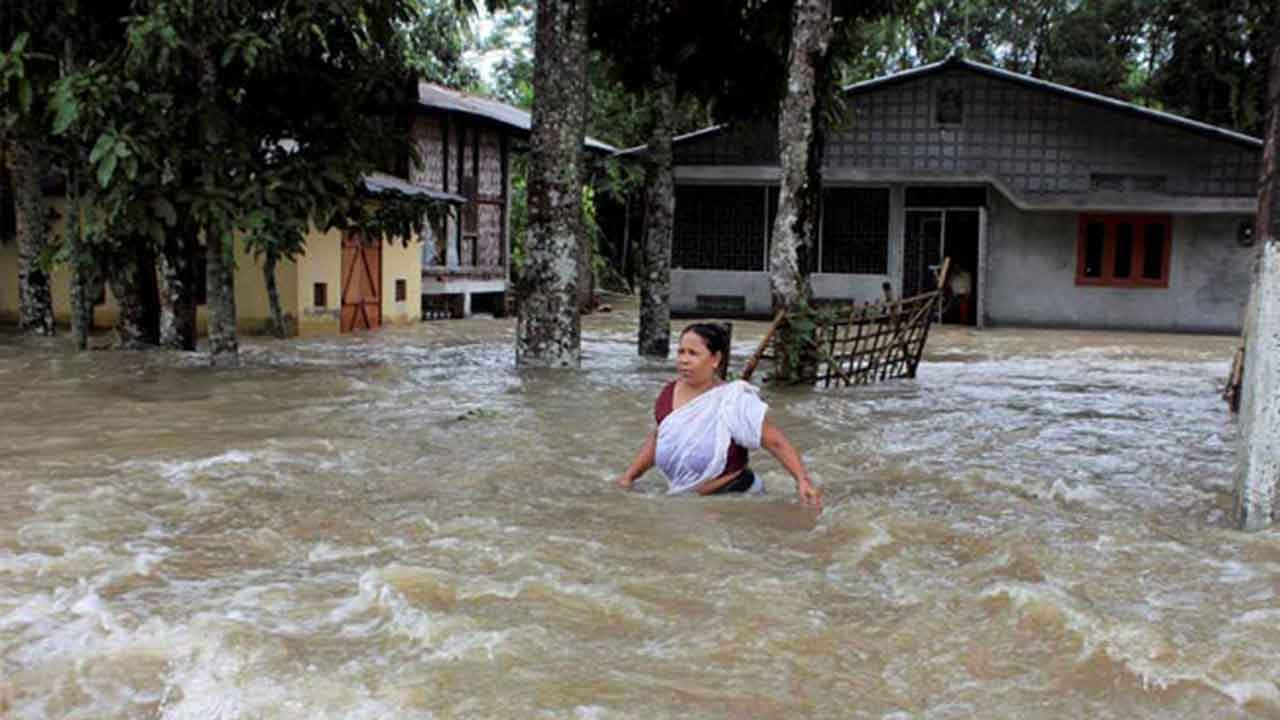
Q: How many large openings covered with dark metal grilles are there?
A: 2